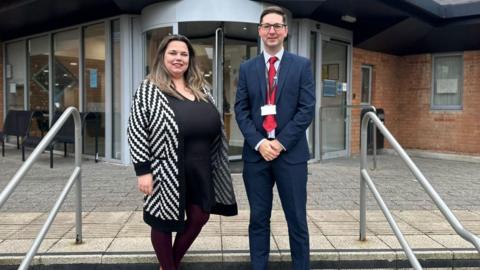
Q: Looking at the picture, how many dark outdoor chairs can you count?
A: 2